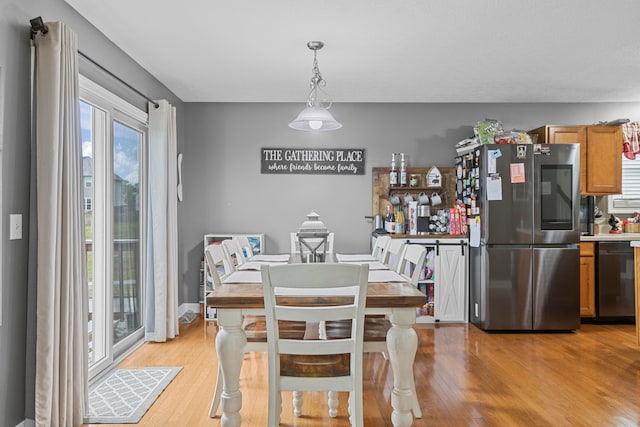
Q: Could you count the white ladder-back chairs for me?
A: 8